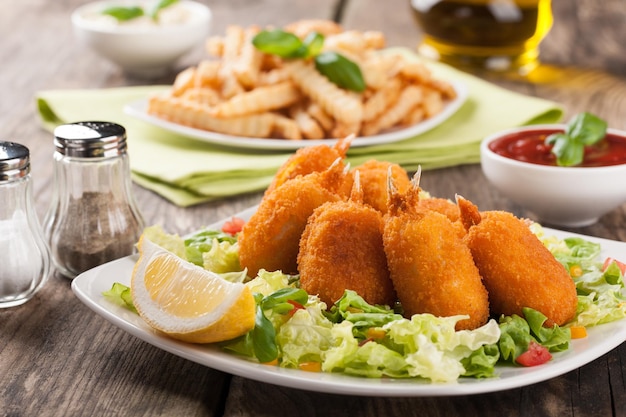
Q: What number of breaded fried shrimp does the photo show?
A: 7